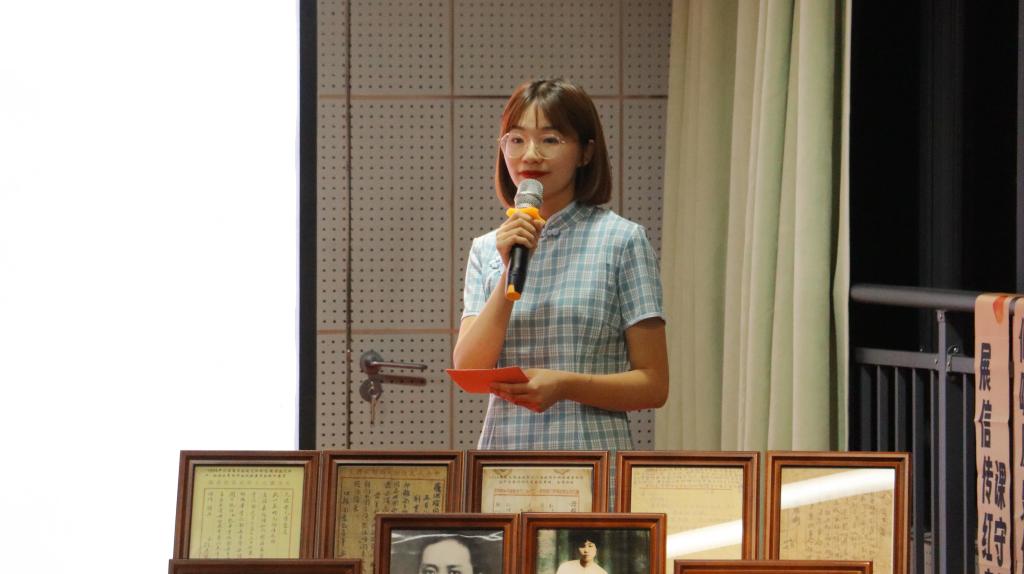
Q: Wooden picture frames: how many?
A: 9